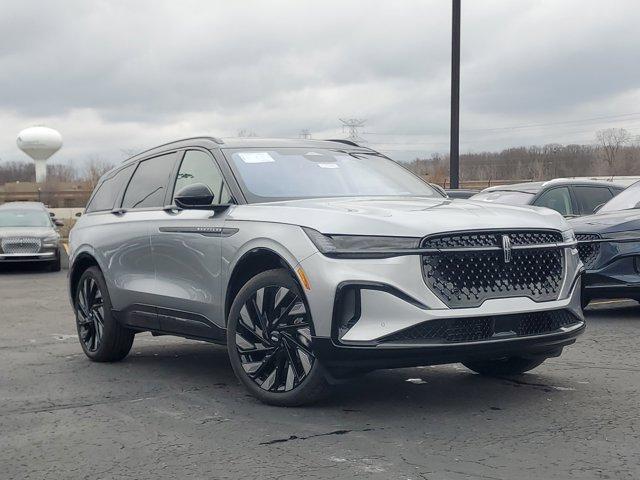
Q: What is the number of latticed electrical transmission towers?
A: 2